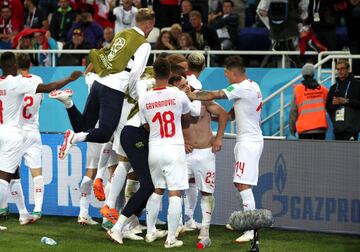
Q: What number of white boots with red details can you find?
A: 2